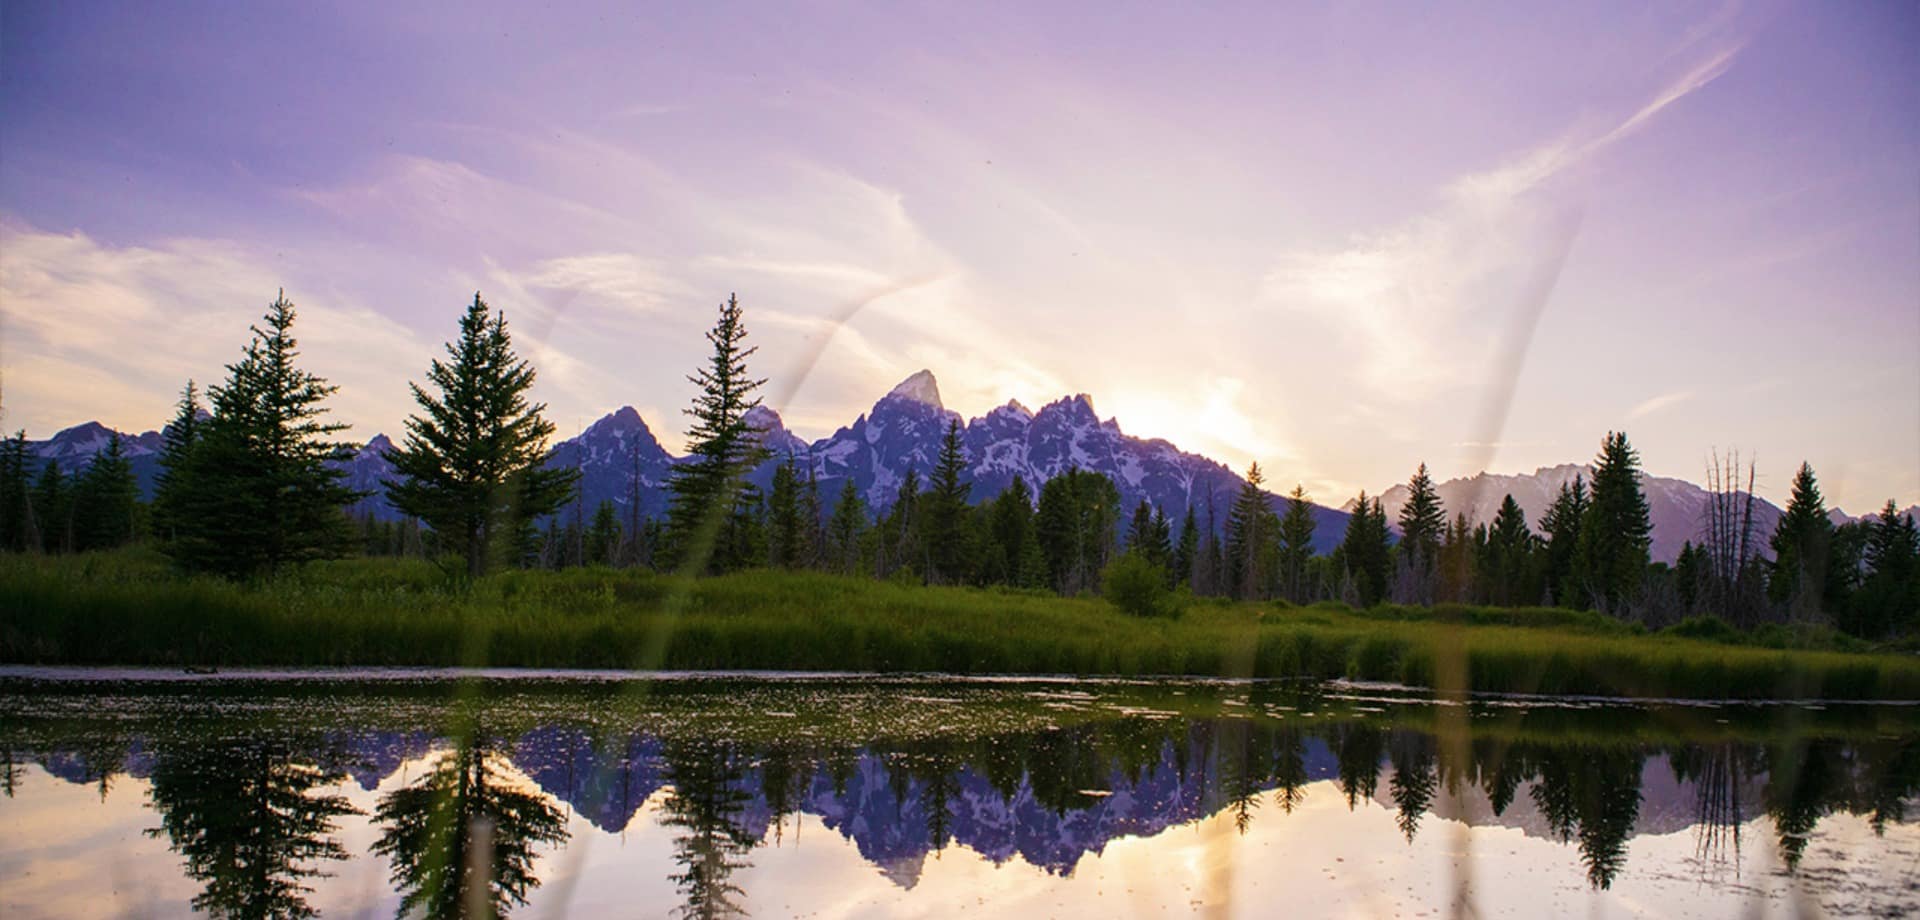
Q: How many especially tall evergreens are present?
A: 3